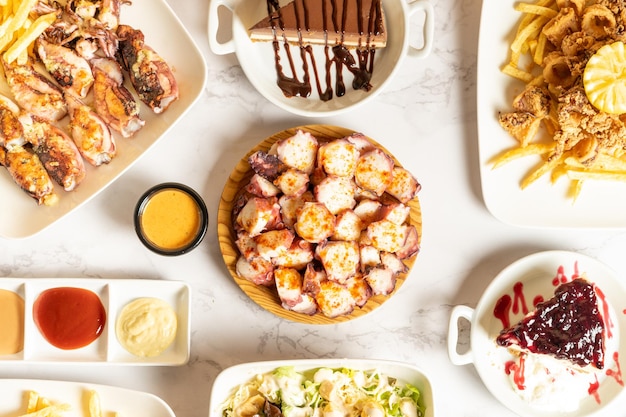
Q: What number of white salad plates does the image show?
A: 1